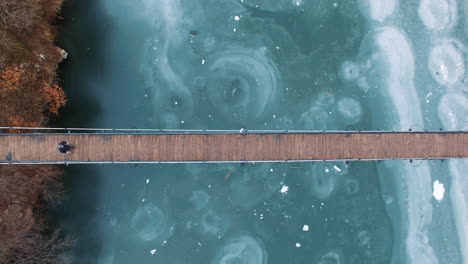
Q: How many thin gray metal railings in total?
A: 2